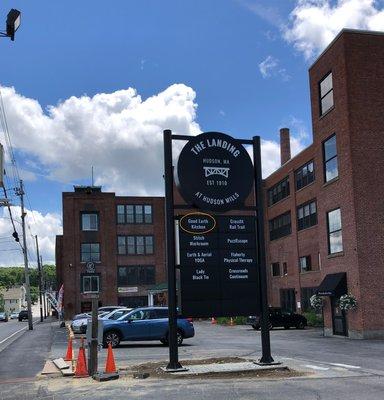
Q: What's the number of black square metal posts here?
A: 2